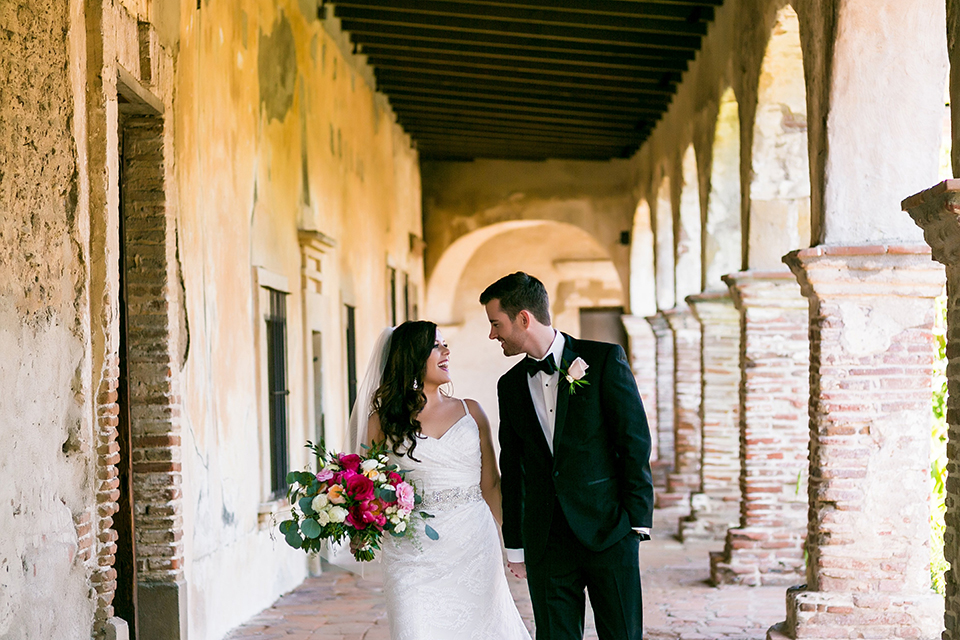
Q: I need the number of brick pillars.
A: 7